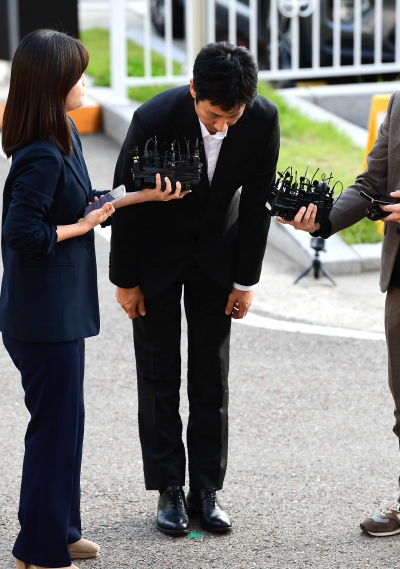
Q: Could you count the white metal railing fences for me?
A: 1